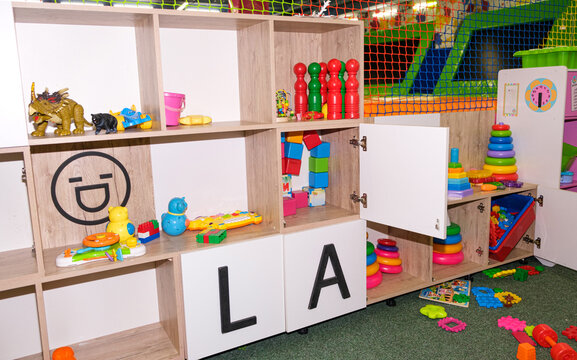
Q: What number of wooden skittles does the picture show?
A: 6